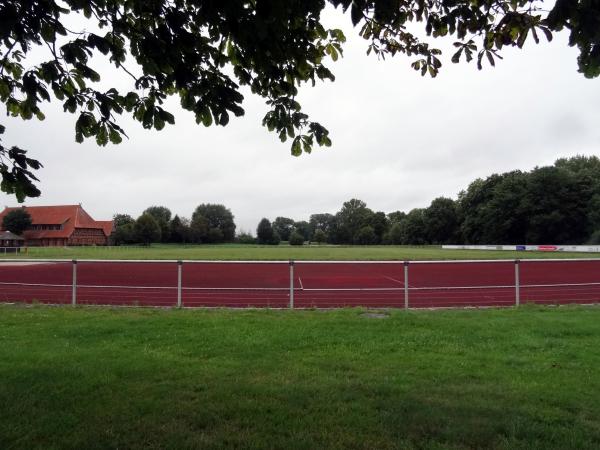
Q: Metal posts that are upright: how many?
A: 5